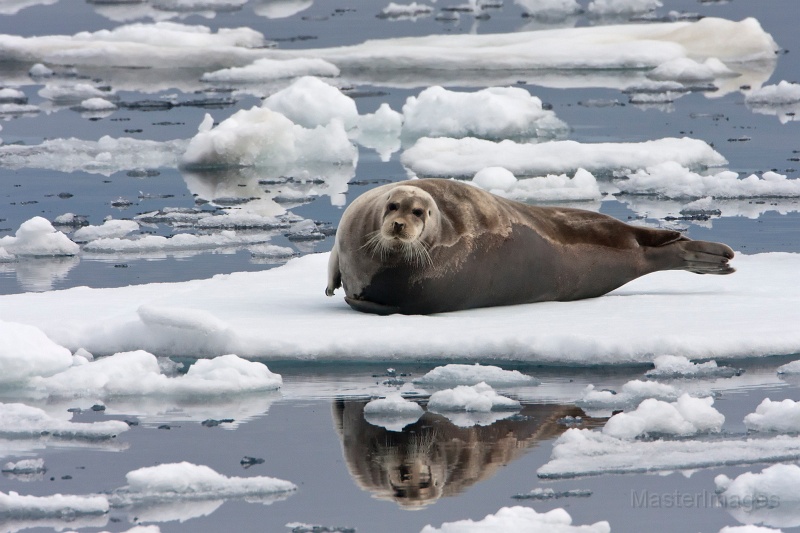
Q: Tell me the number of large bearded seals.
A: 1